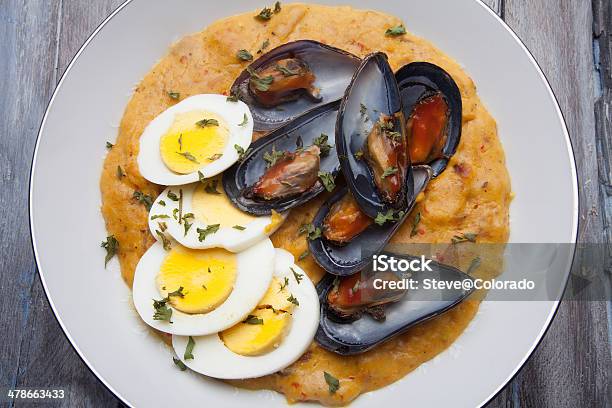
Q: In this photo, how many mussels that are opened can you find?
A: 6